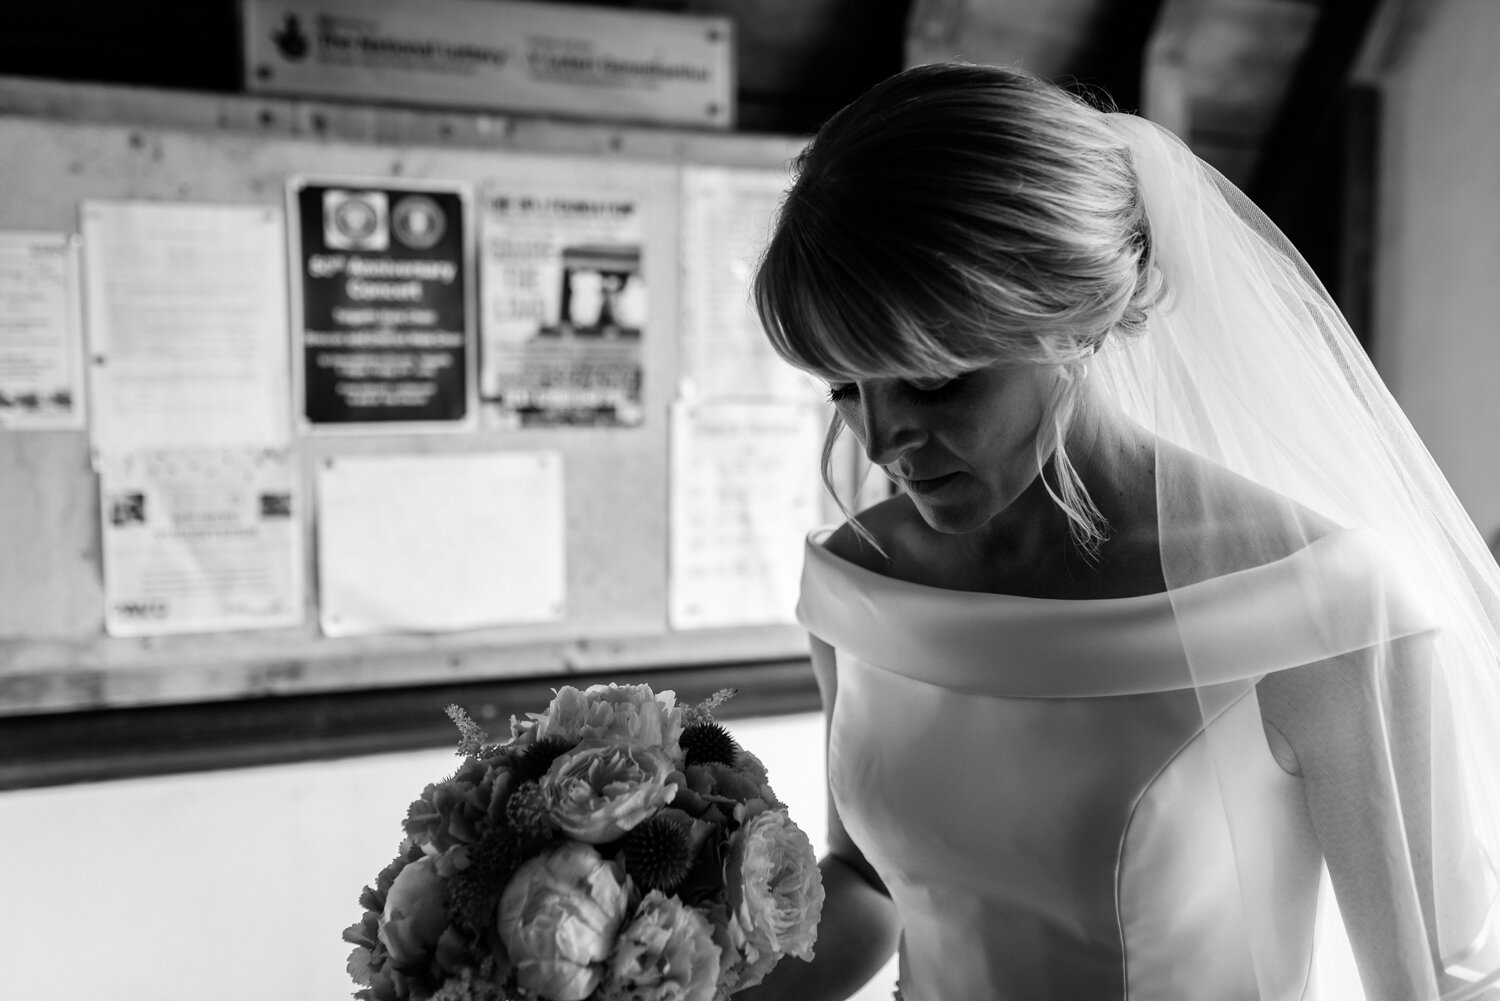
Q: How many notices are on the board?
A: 8